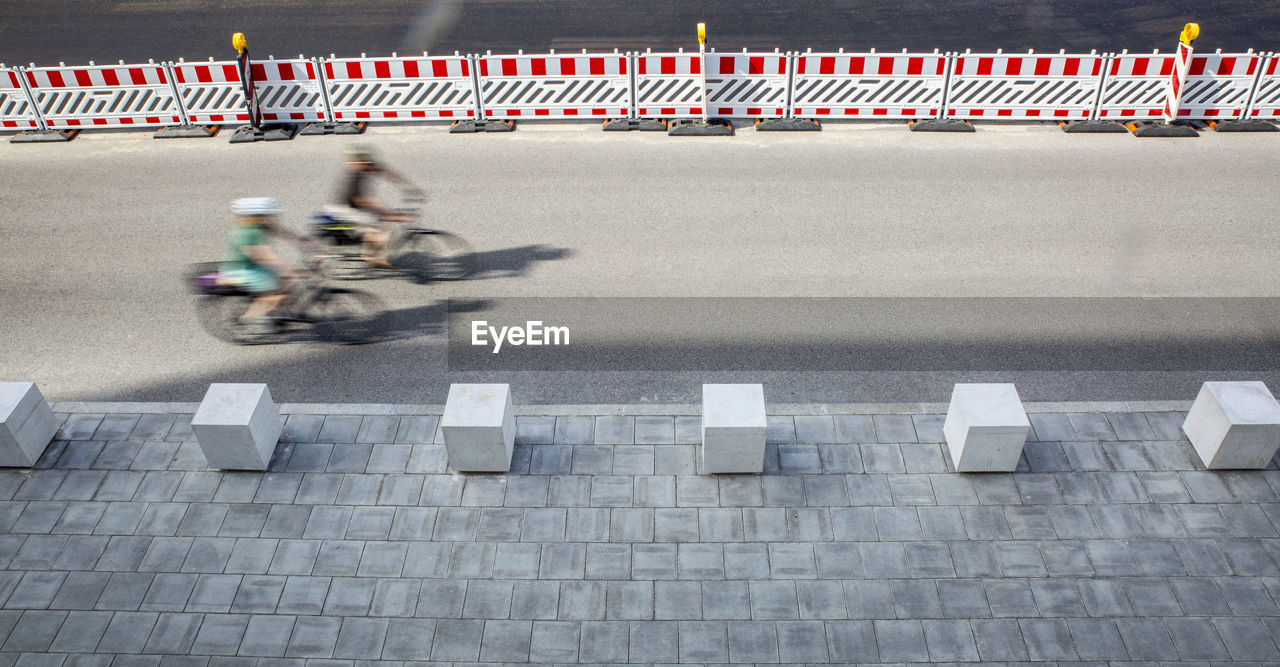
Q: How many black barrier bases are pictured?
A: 12